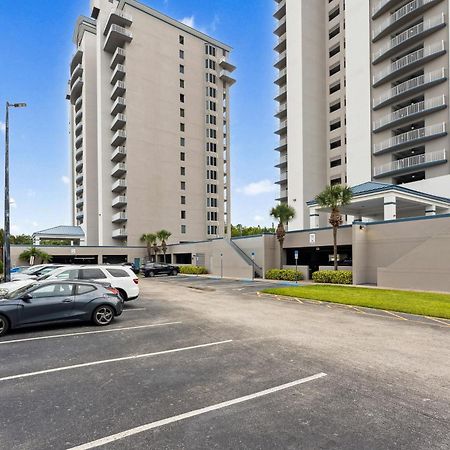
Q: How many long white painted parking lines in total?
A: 3